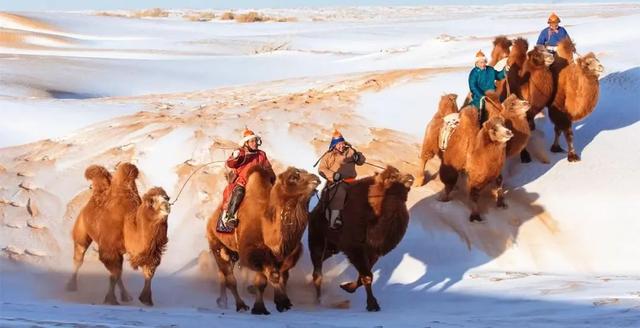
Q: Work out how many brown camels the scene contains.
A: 7